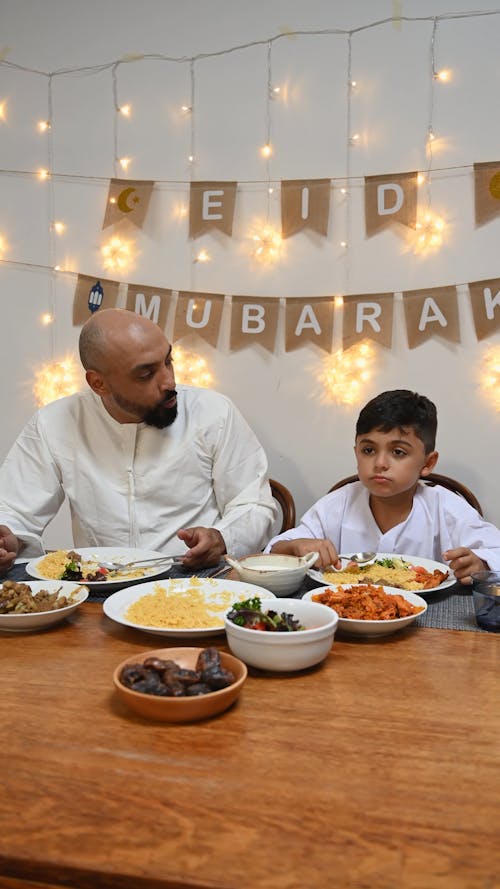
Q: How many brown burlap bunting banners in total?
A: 13